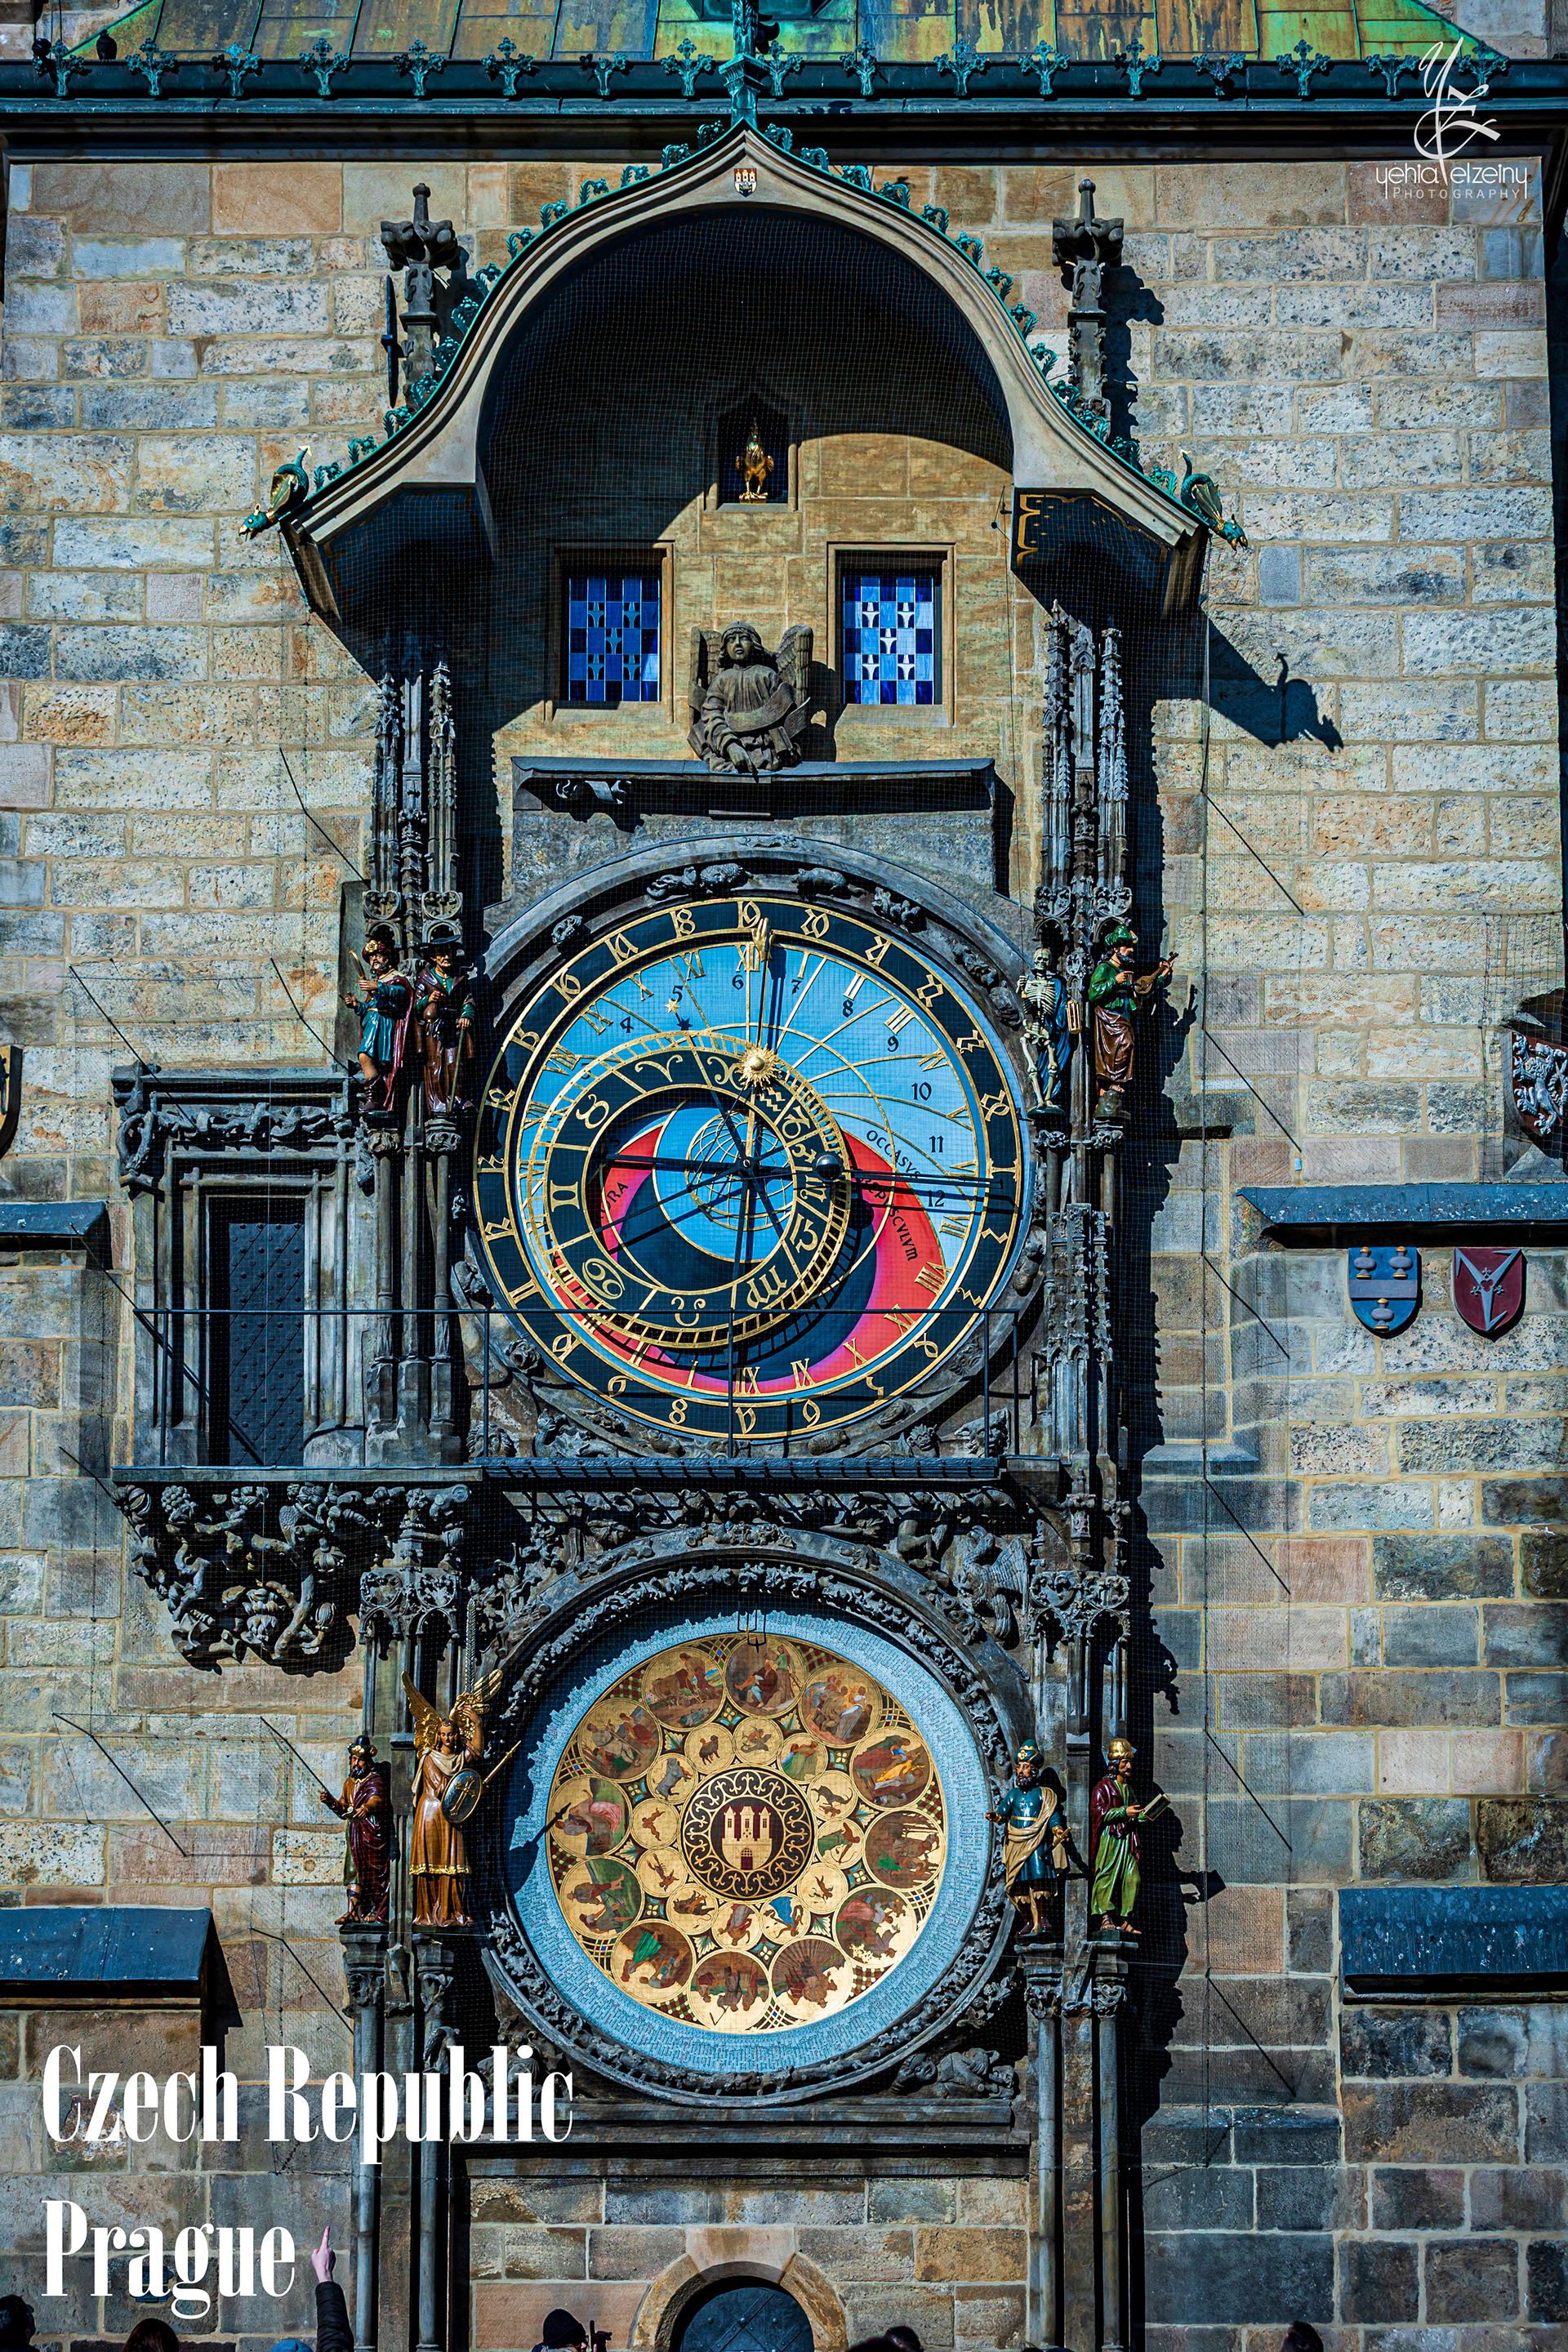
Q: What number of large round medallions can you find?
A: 12